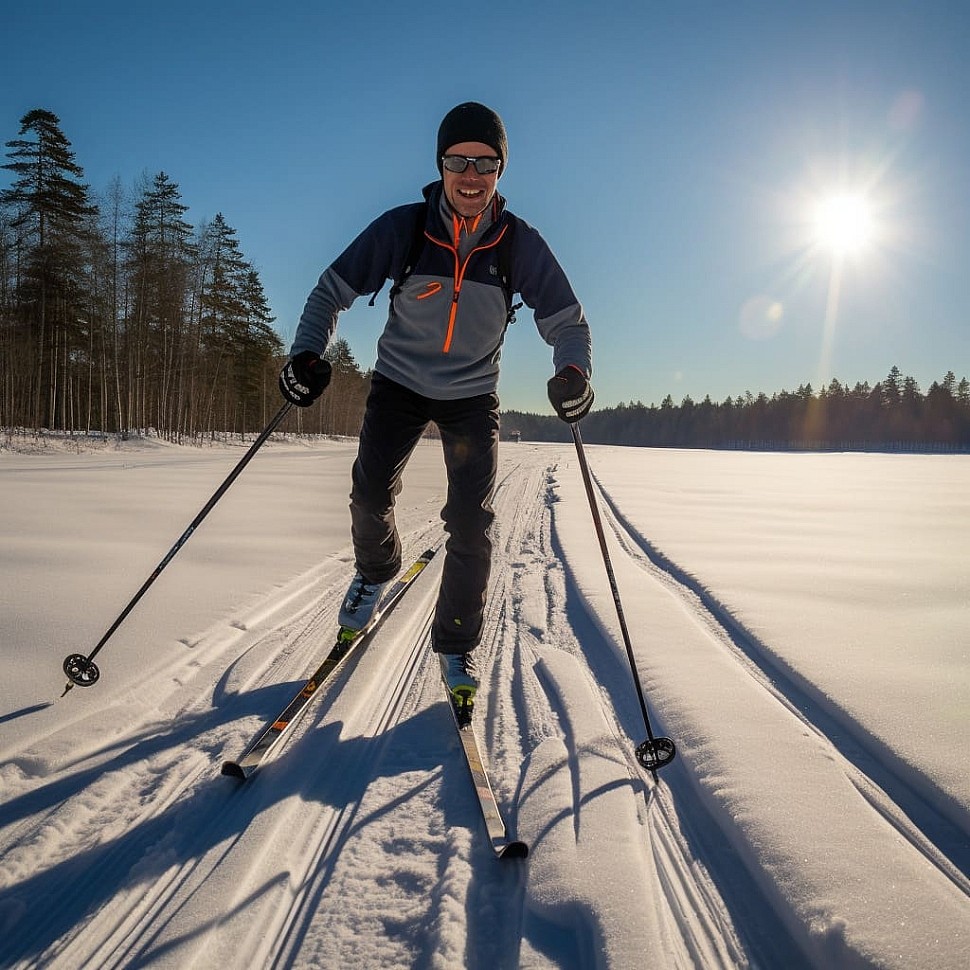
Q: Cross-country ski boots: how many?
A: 2